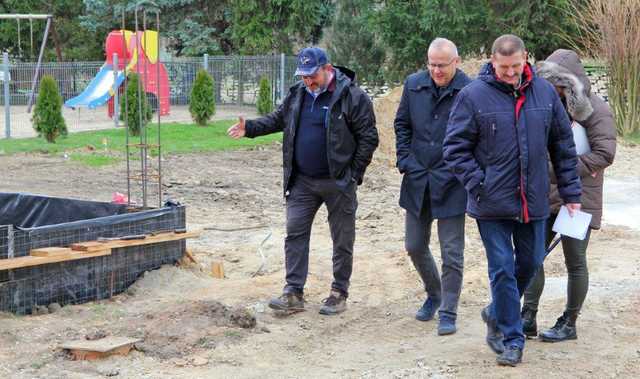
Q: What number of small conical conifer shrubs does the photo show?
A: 4